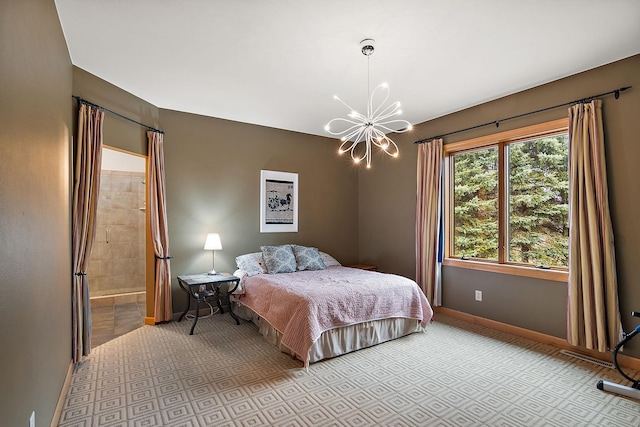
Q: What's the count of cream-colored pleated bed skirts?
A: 1